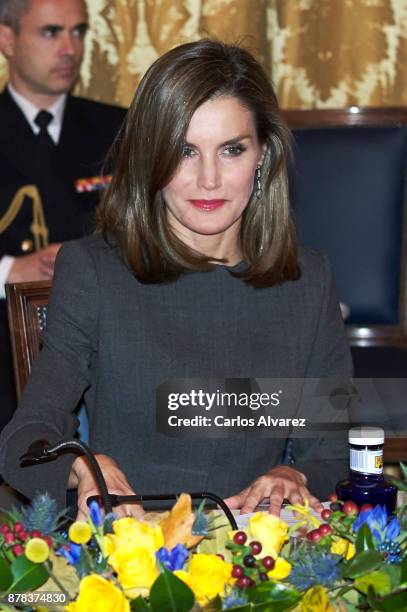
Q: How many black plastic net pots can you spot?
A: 0